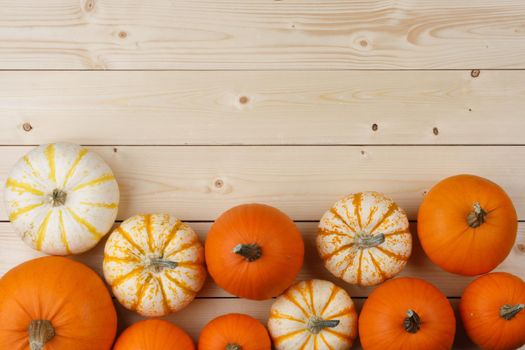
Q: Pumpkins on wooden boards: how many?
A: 11